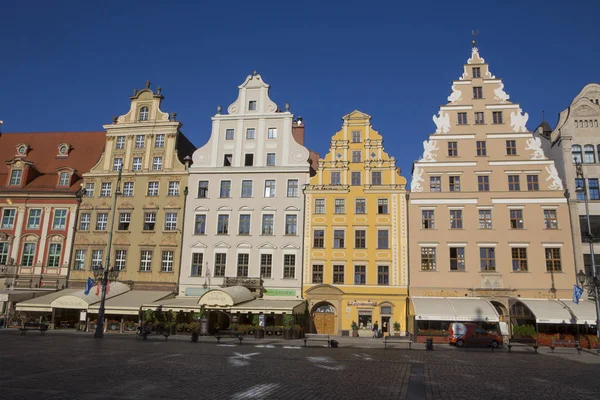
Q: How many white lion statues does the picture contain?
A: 2